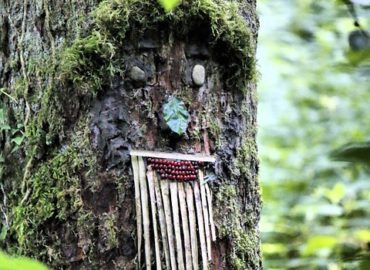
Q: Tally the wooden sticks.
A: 12